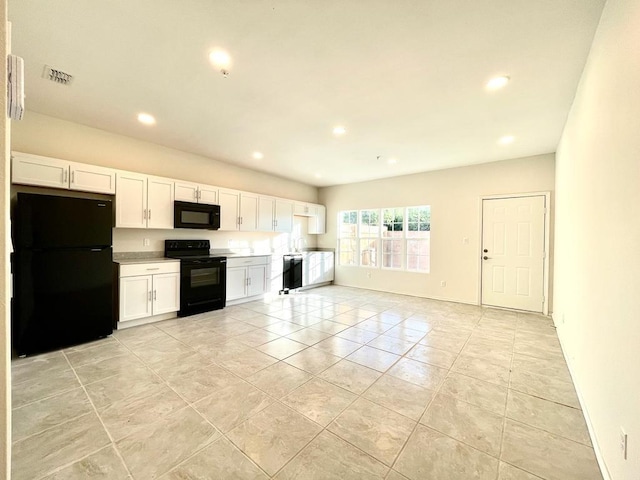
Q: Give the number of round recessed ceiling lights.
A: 8